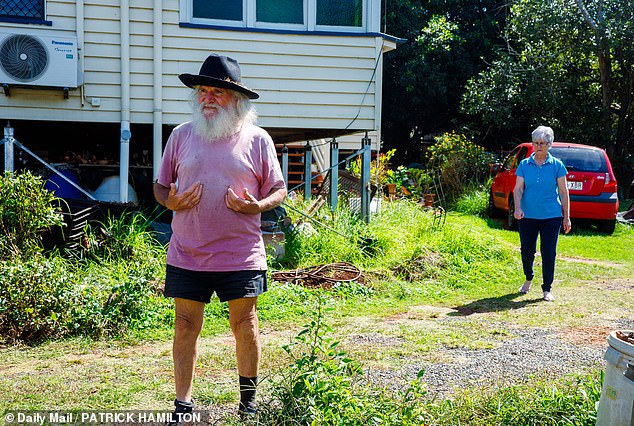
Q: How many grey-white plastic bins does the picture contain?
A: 1